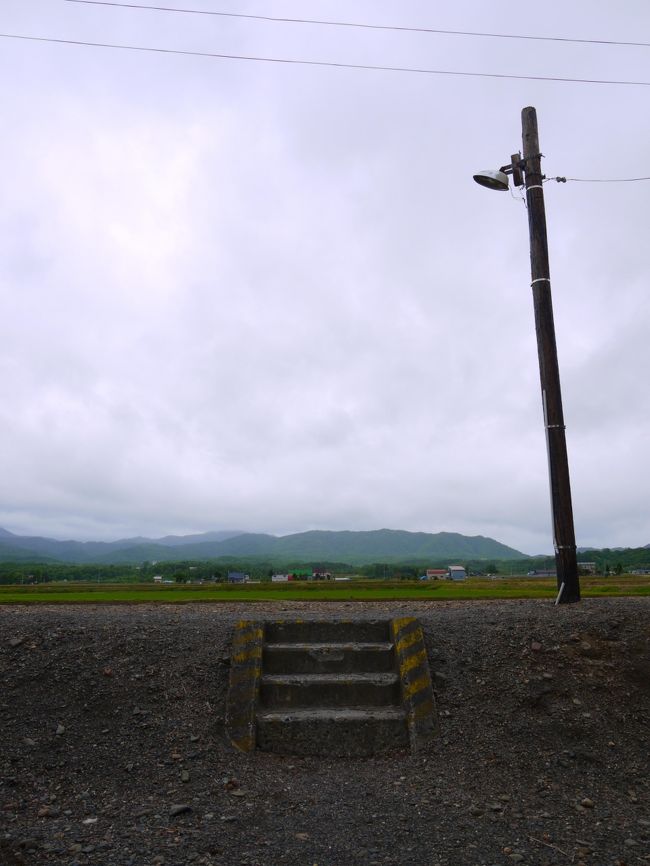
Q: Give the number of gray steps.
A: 4